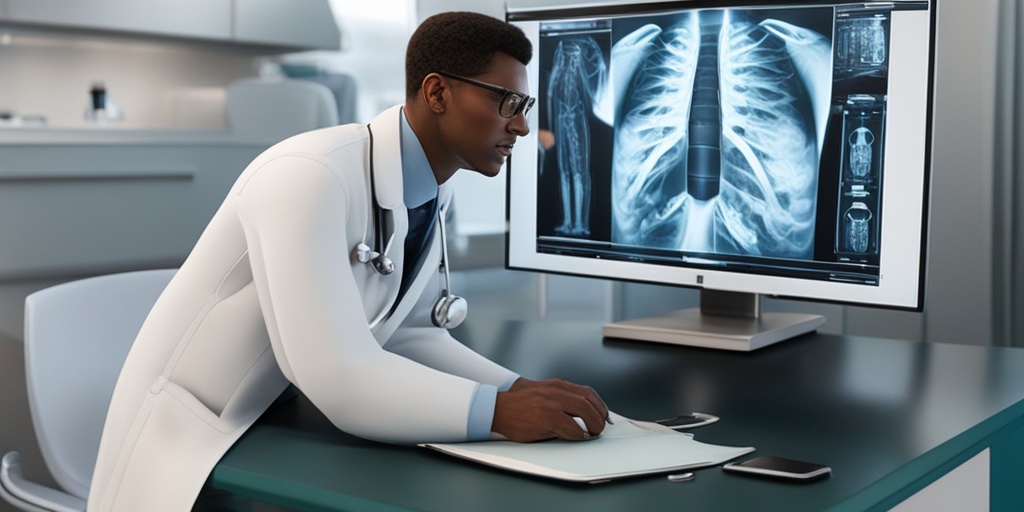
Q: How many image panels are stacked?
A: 3